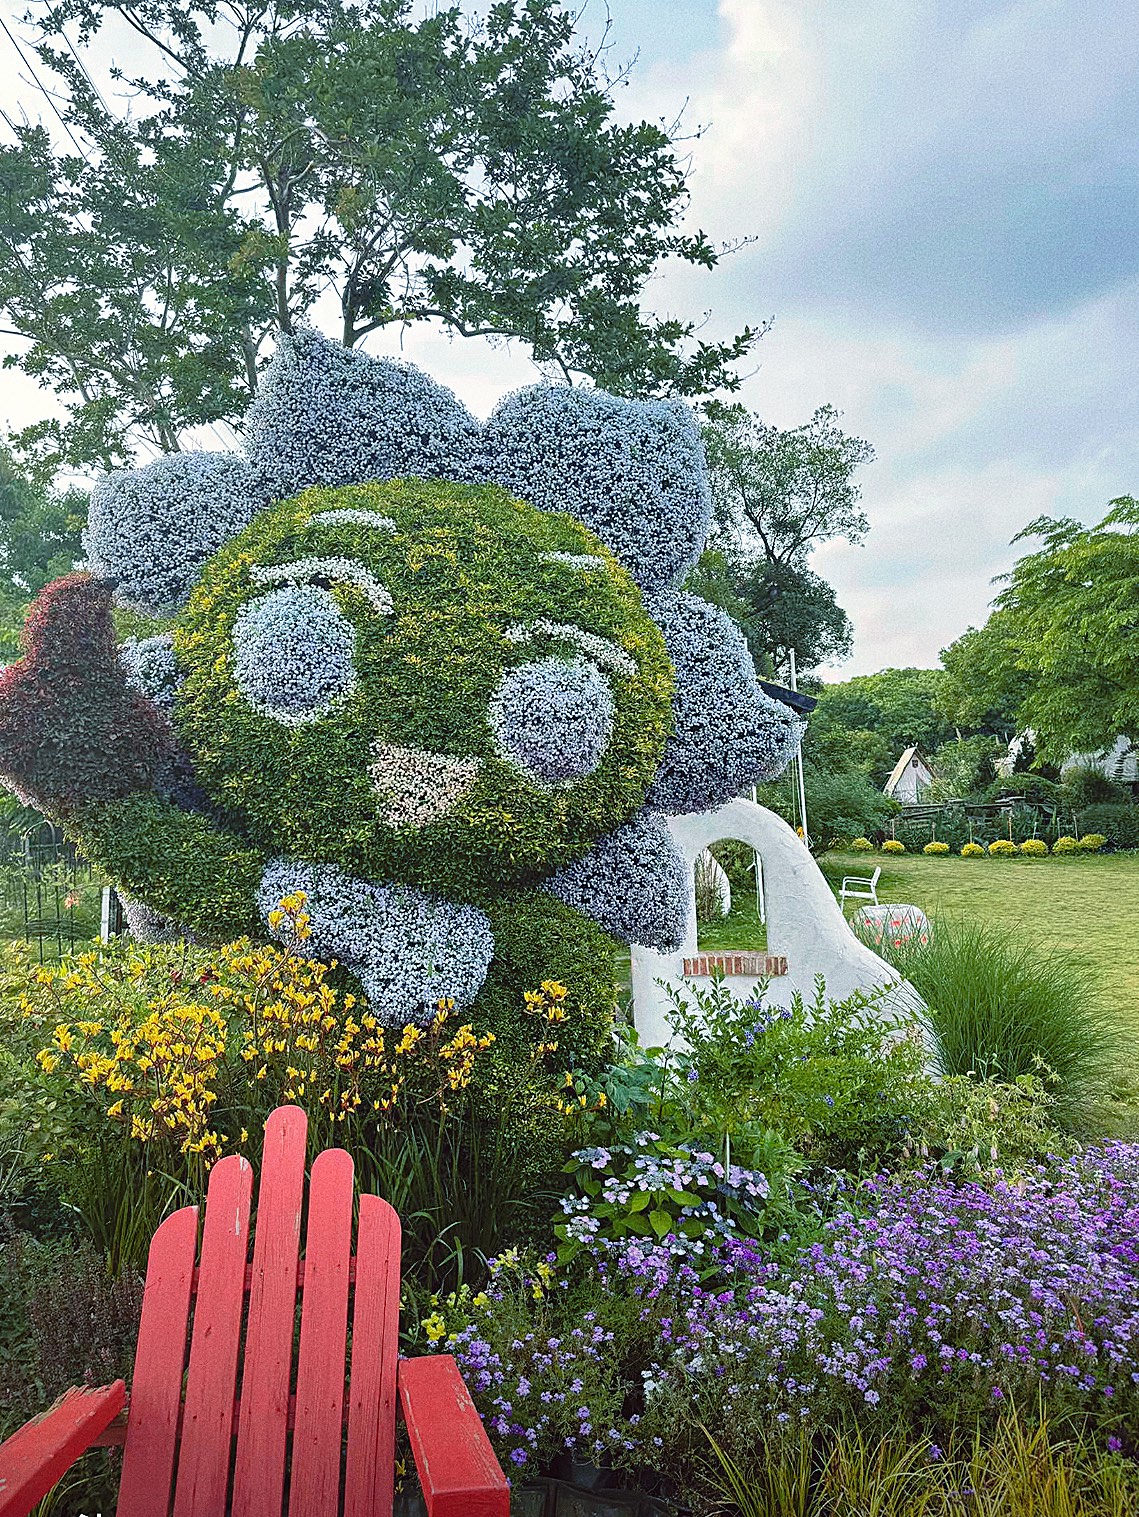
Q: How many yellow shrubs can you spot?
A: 8